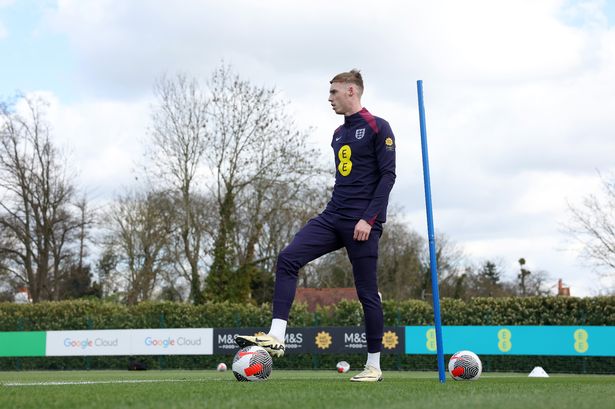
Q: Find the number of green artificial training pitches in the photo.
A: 1